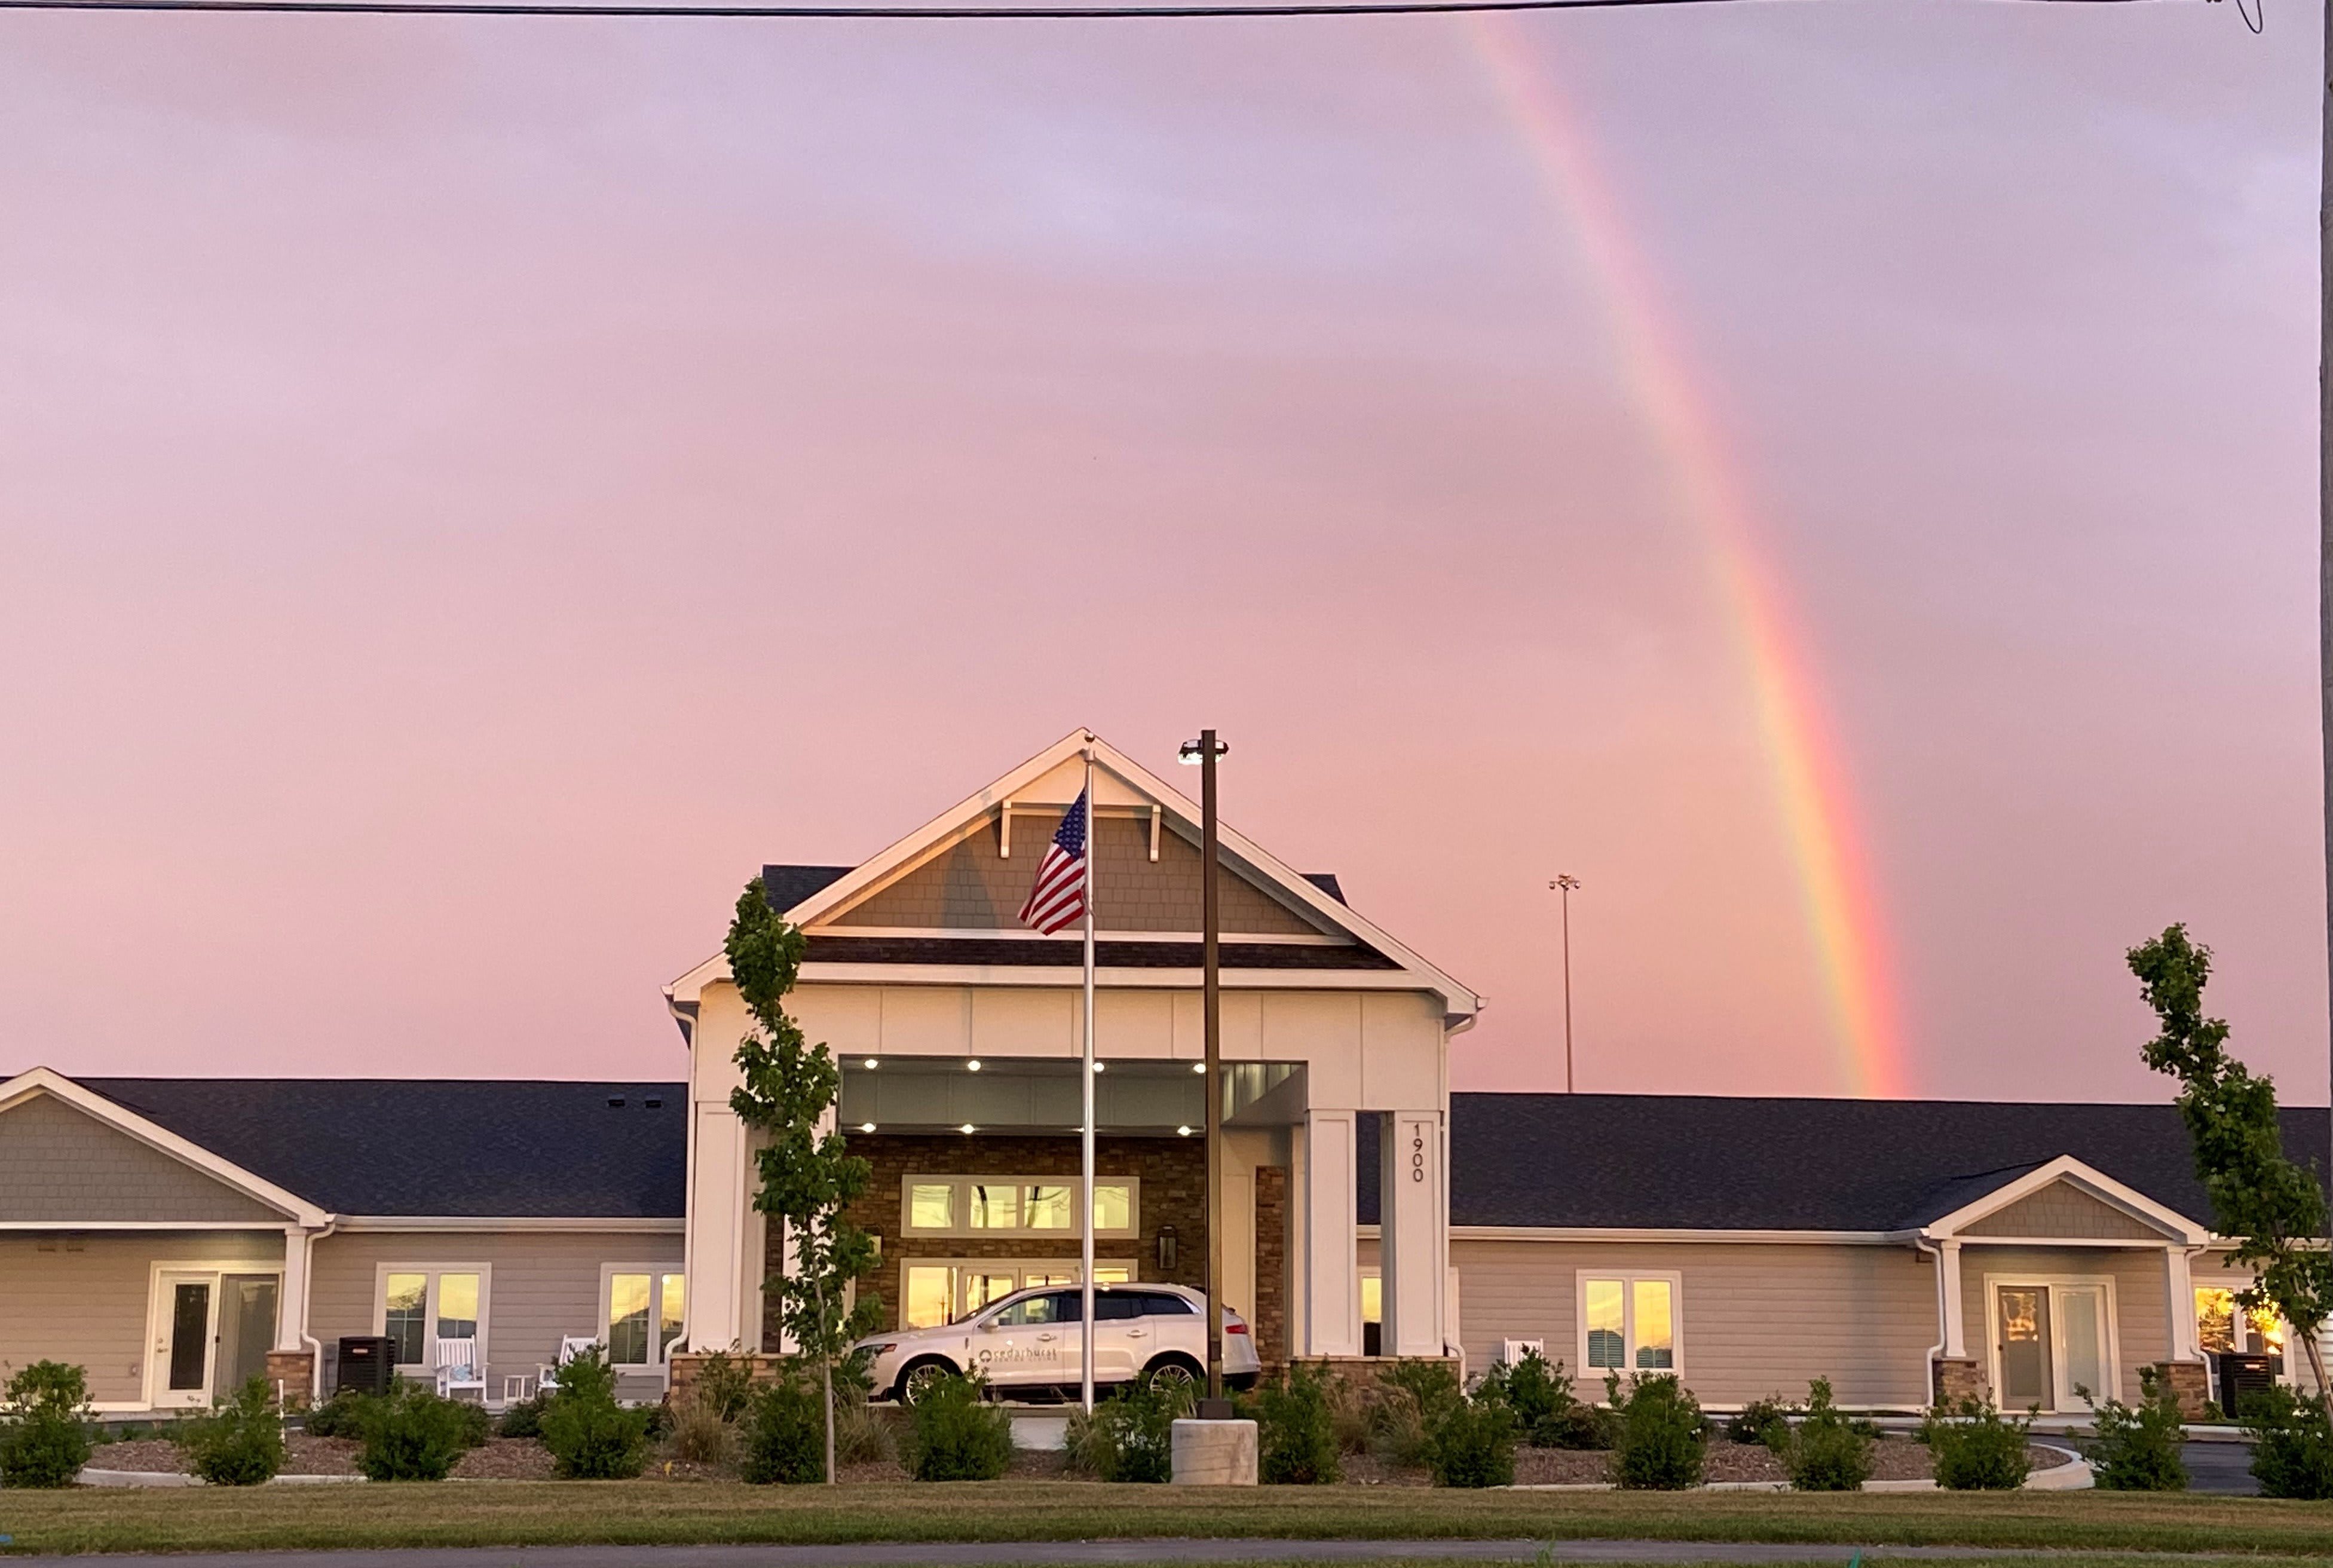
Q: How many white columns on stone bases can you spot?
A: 7